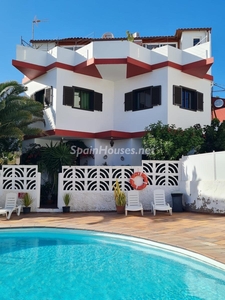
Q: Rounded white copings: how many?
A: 1